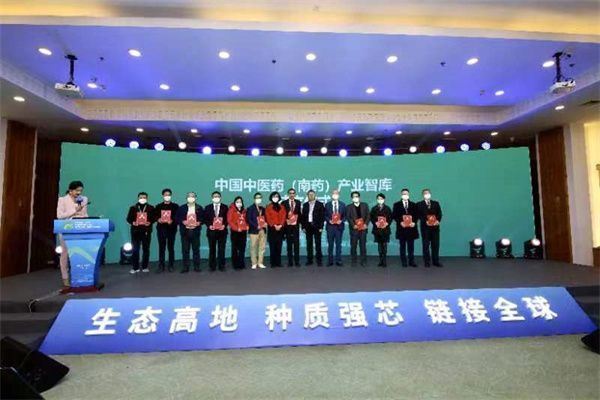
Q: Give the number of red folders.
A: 12